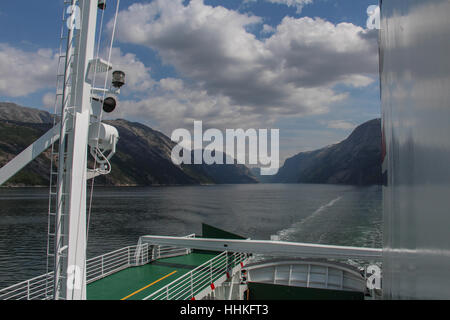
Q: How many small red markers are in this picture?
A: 4